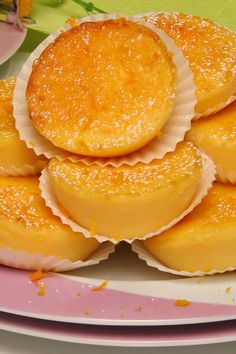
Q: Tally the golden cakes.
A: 7